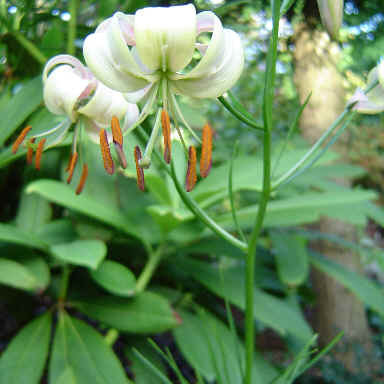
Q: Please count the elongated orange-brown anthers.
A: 12